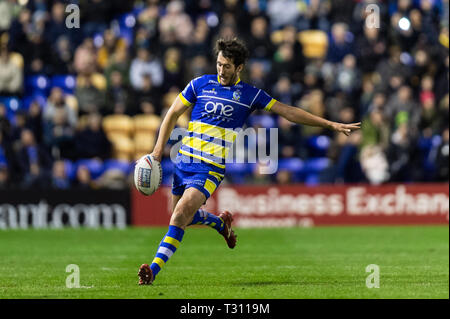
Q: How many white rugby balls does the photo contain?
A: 1